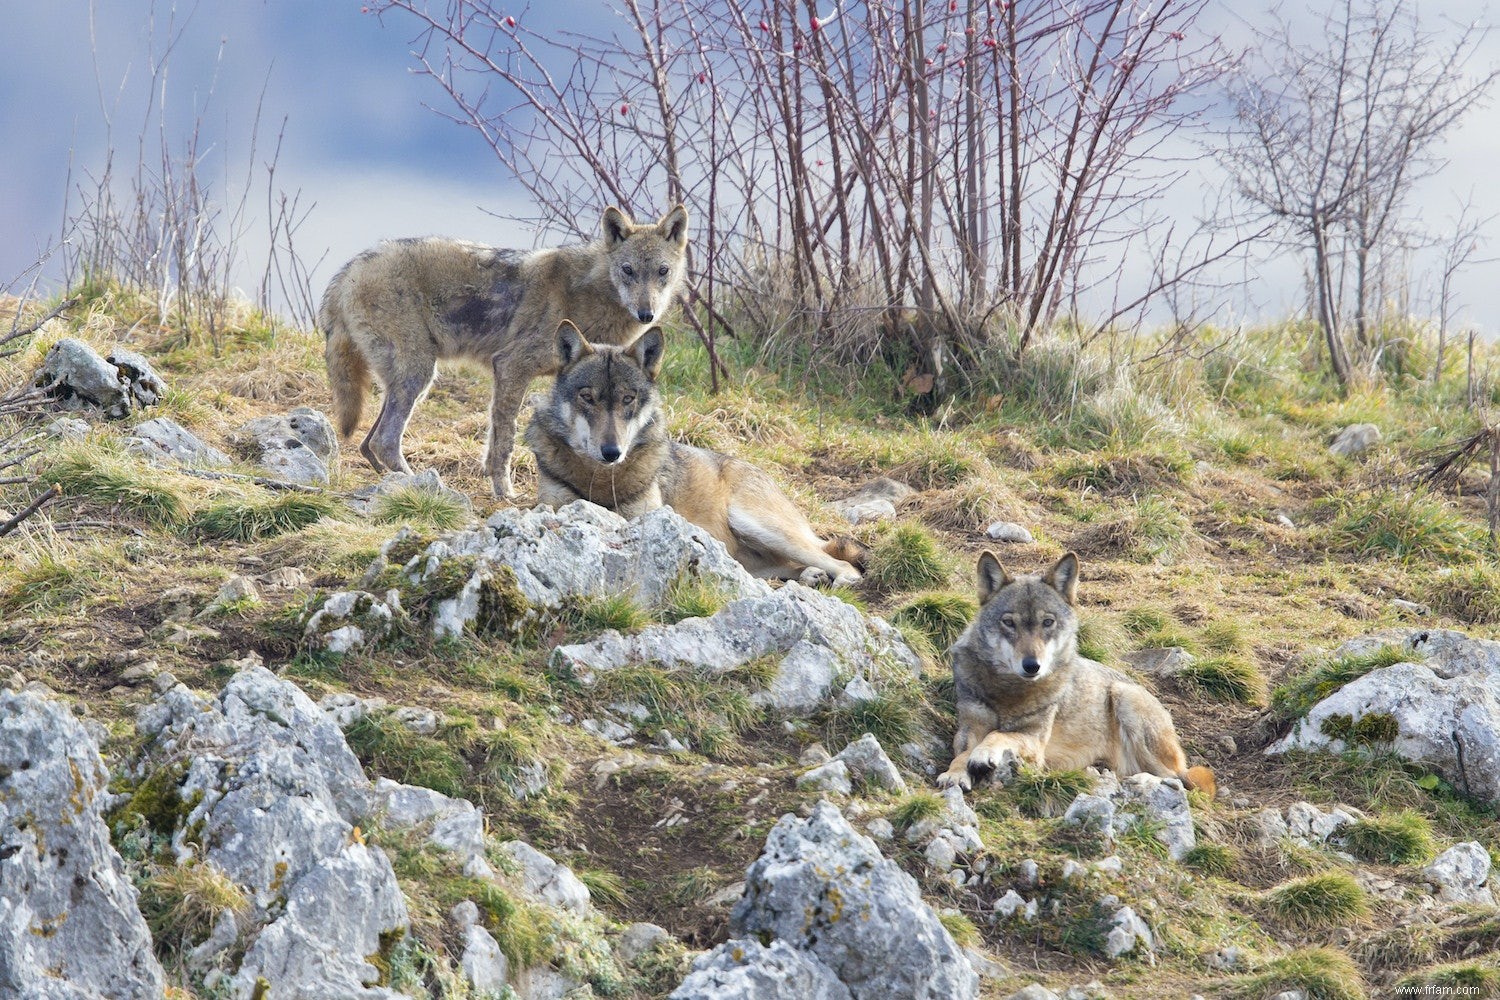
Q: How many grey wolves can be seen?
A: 3